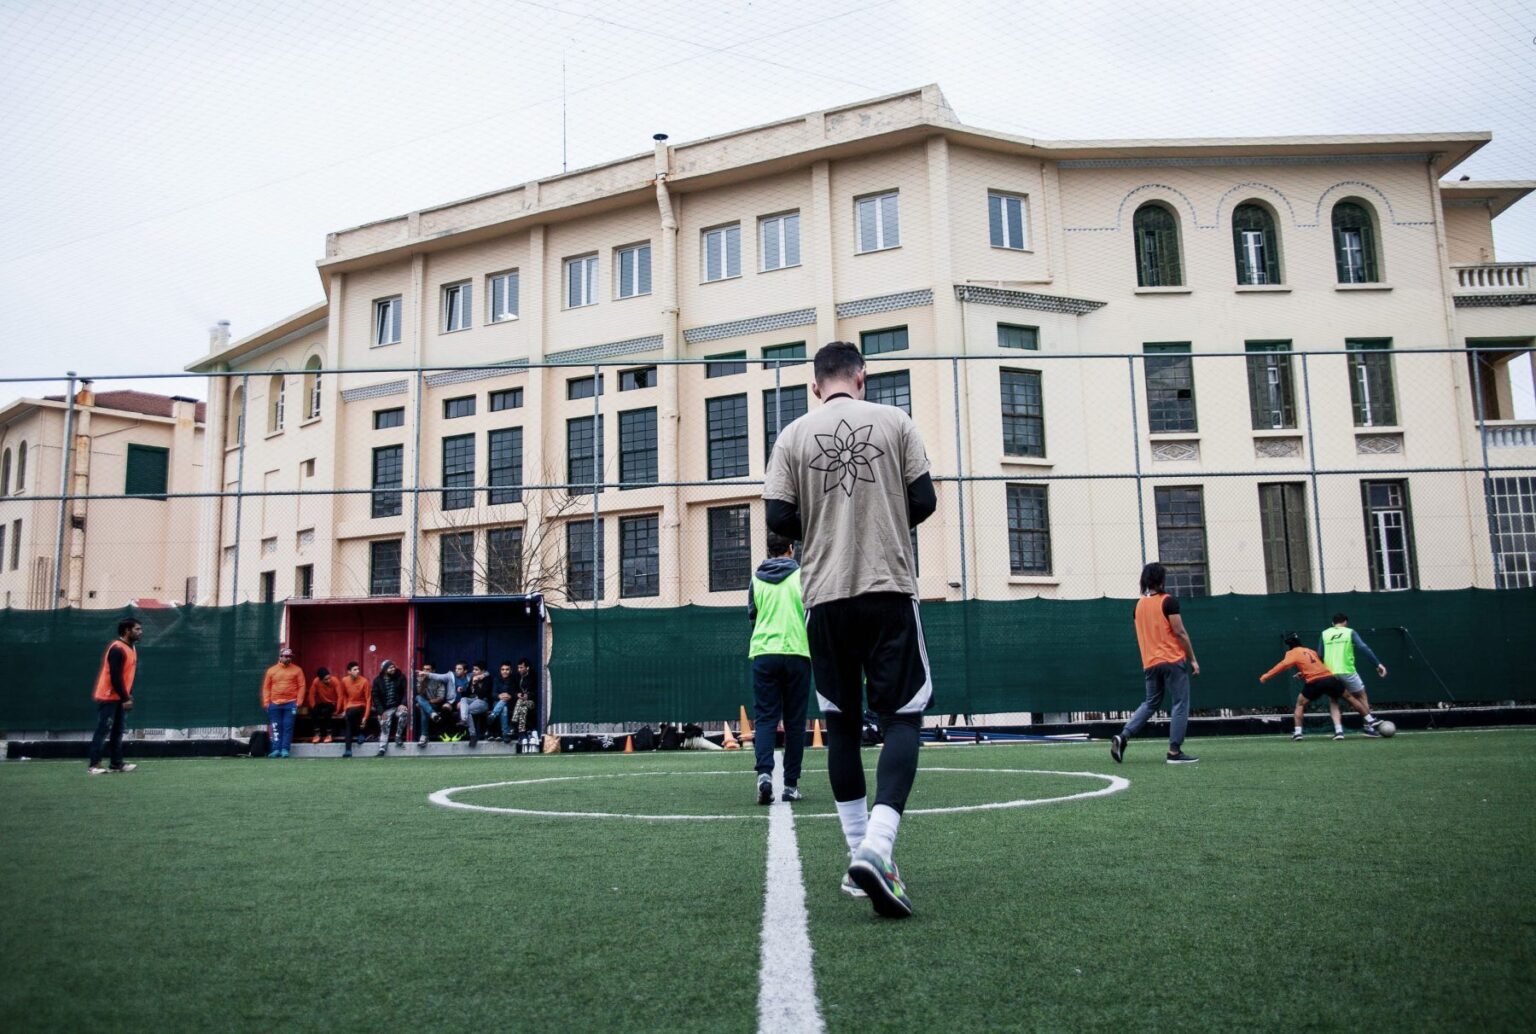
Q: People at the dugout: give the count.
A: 9